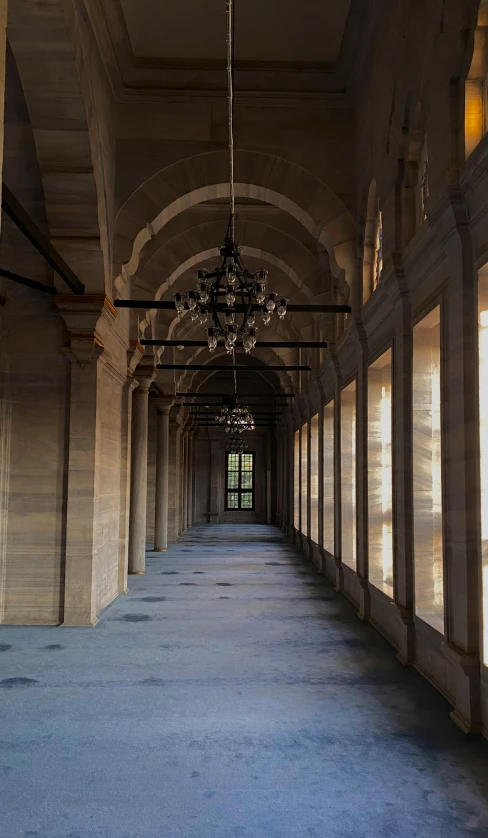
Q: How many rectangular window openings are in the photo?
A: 9